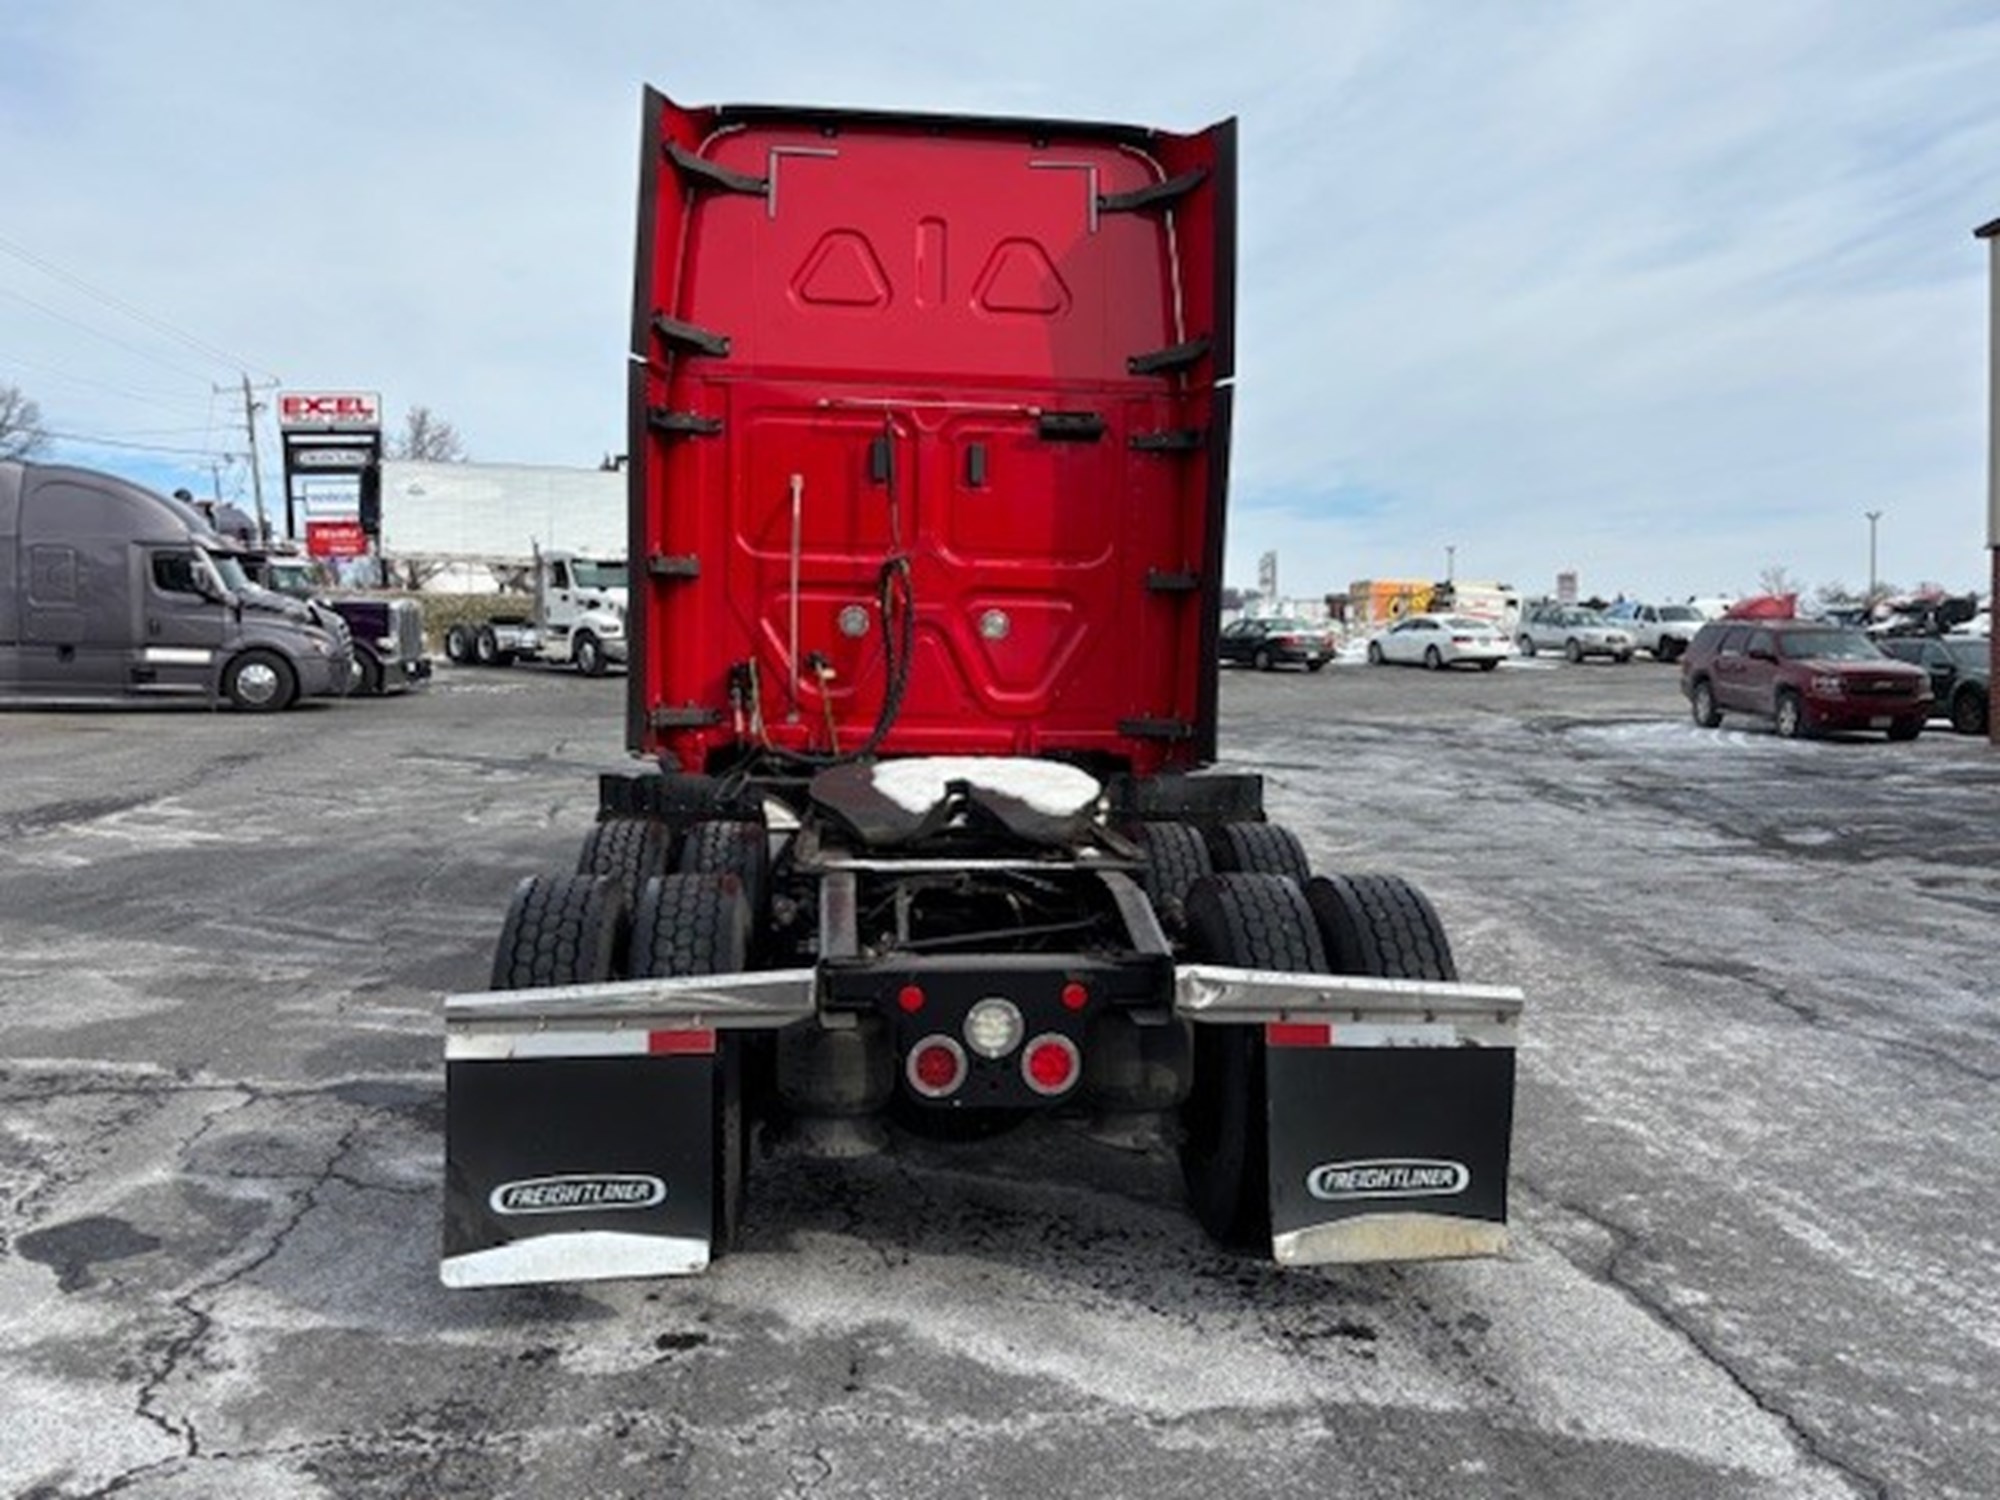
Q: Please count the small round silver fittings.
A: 2